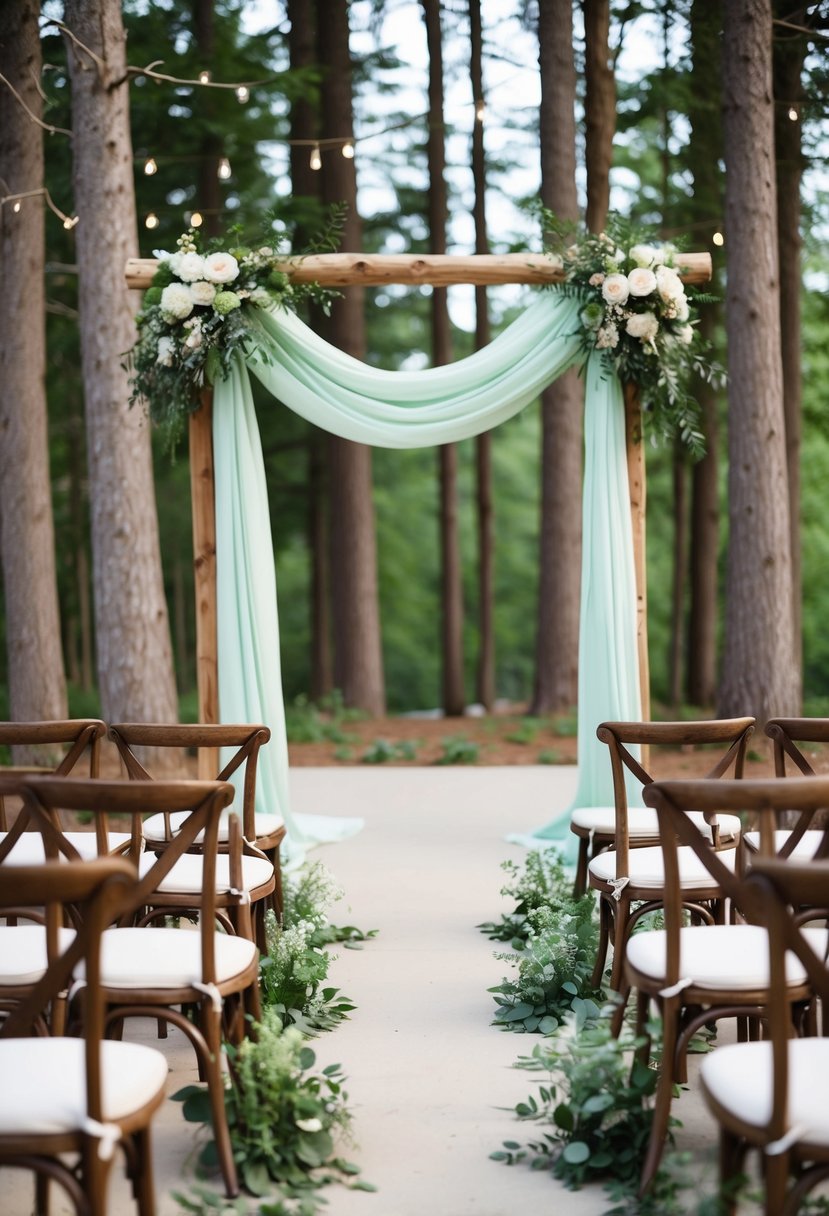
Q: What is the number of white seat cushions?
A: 11